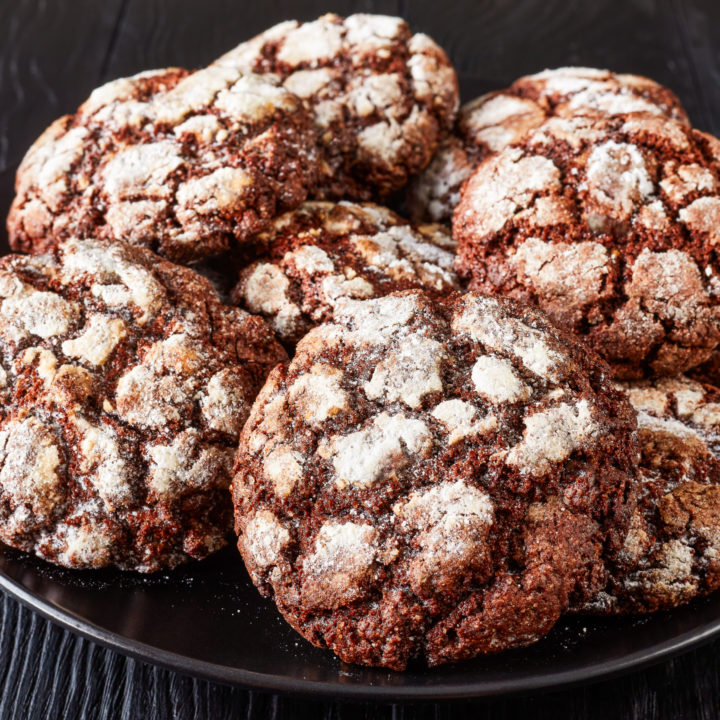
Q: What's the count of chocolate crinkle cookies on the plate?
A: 8